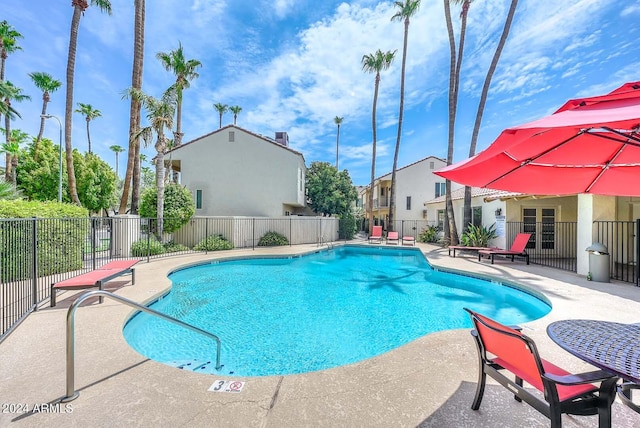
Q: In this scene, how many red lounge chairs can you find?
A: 6